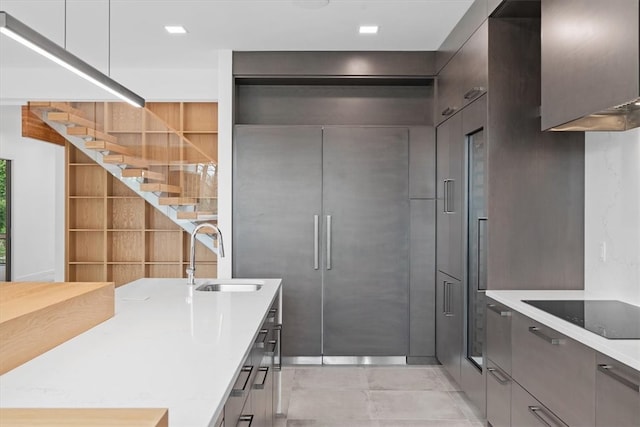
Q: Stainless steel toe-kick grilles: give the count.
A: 2